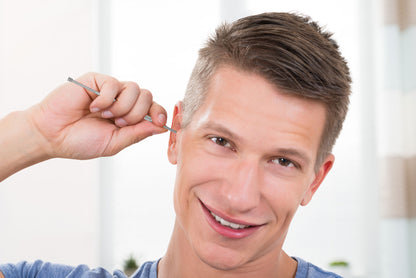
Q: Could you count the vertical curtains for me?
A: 1